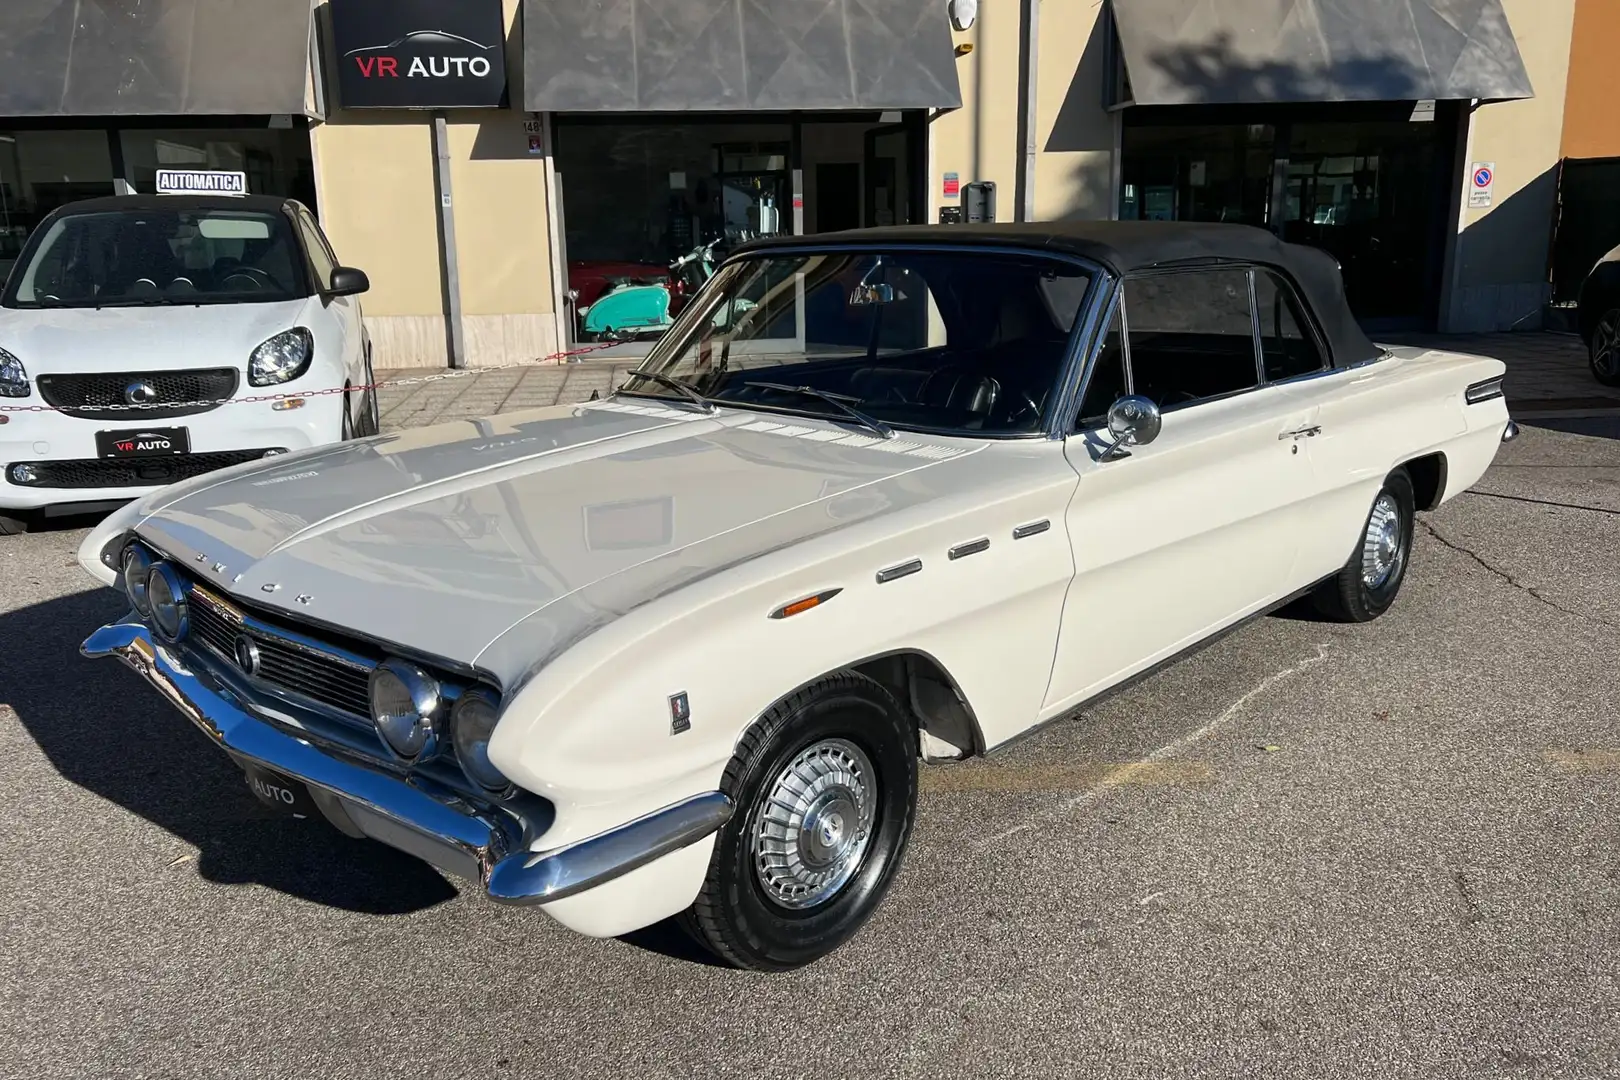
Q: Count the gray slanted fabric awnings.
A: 3